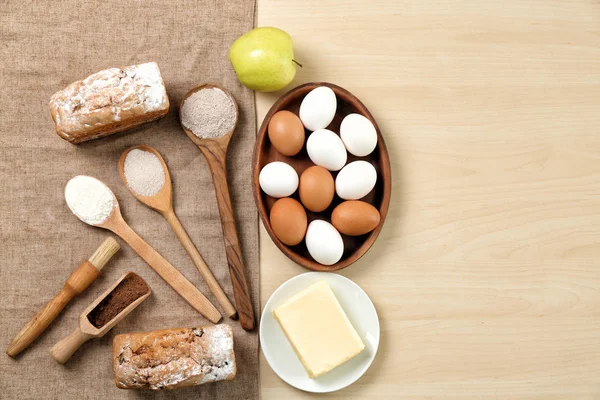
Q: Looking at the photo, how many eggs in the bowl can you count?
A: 10